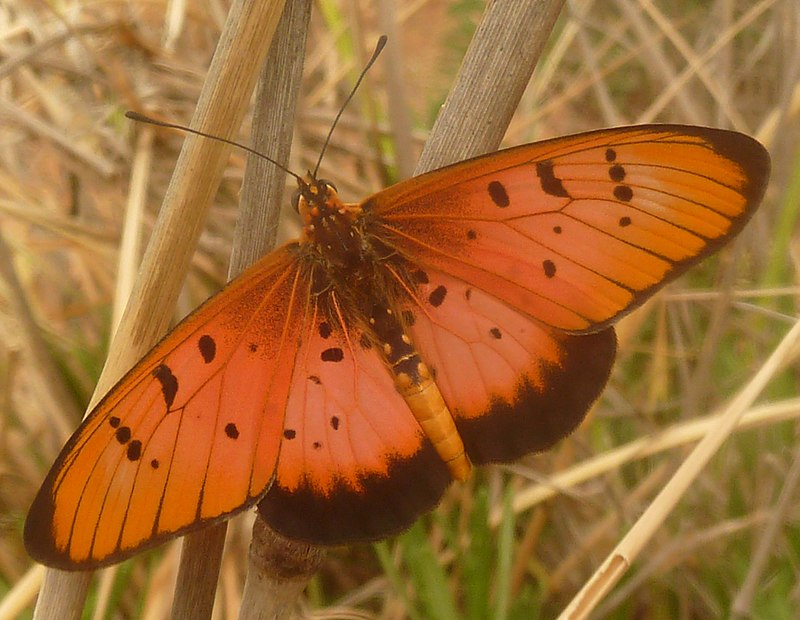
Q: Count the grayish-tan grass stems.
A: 3